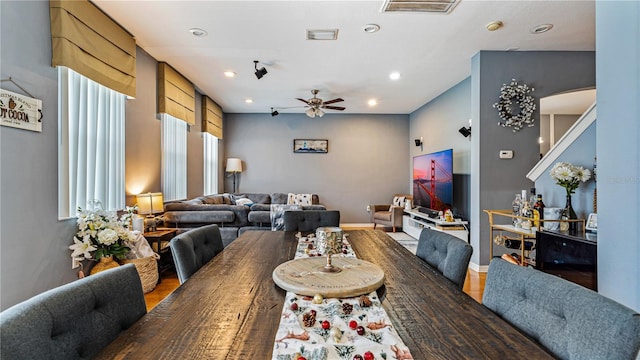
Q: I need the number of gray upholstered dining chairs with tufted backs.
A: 5